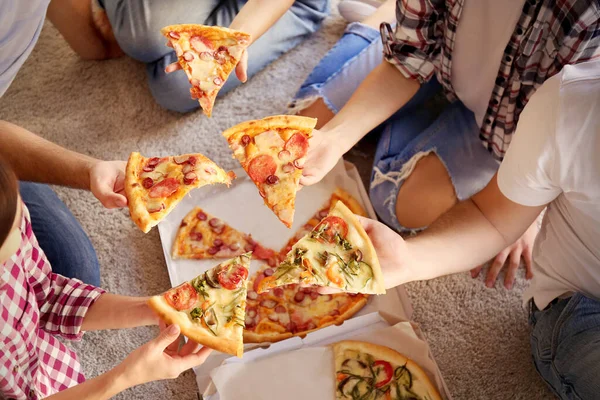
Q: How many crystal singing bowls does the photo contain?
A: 0